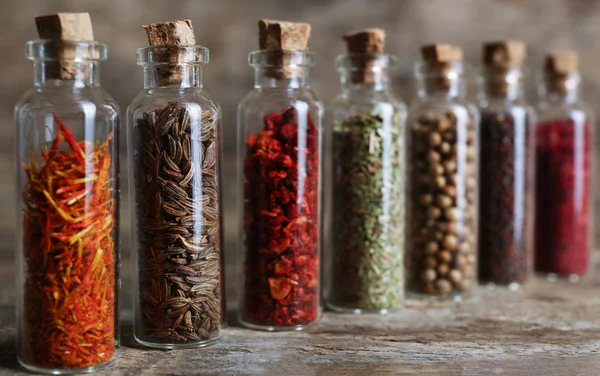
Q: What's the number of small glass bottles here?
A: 7